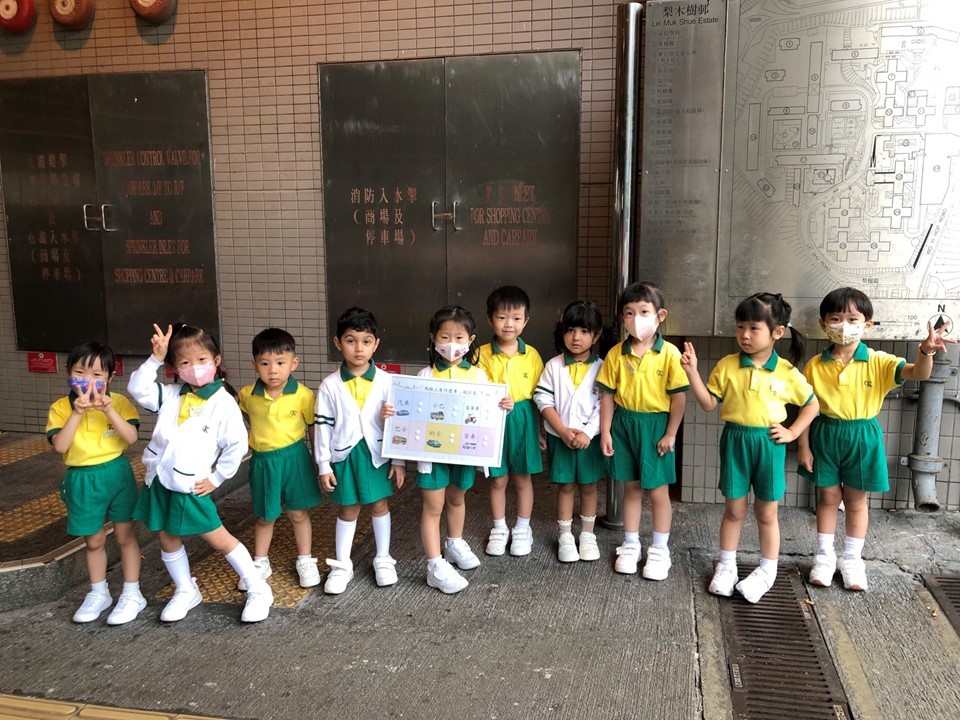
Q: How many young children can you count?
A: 10